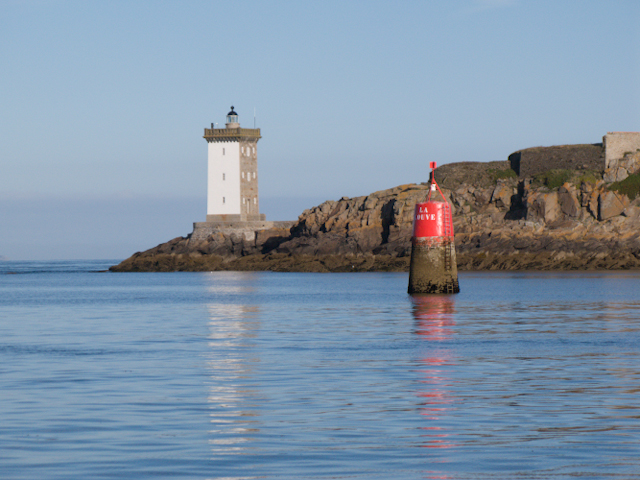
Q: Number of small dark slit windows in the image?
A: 3